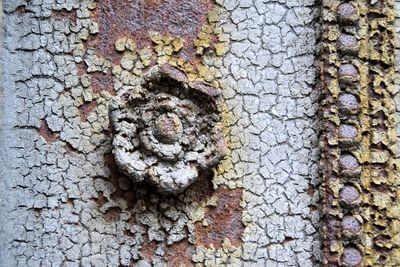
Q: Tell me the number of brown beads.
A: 9